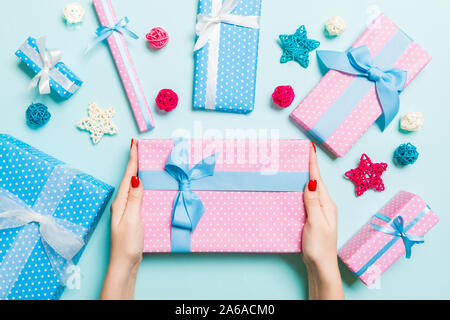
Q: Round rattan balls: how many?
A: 8